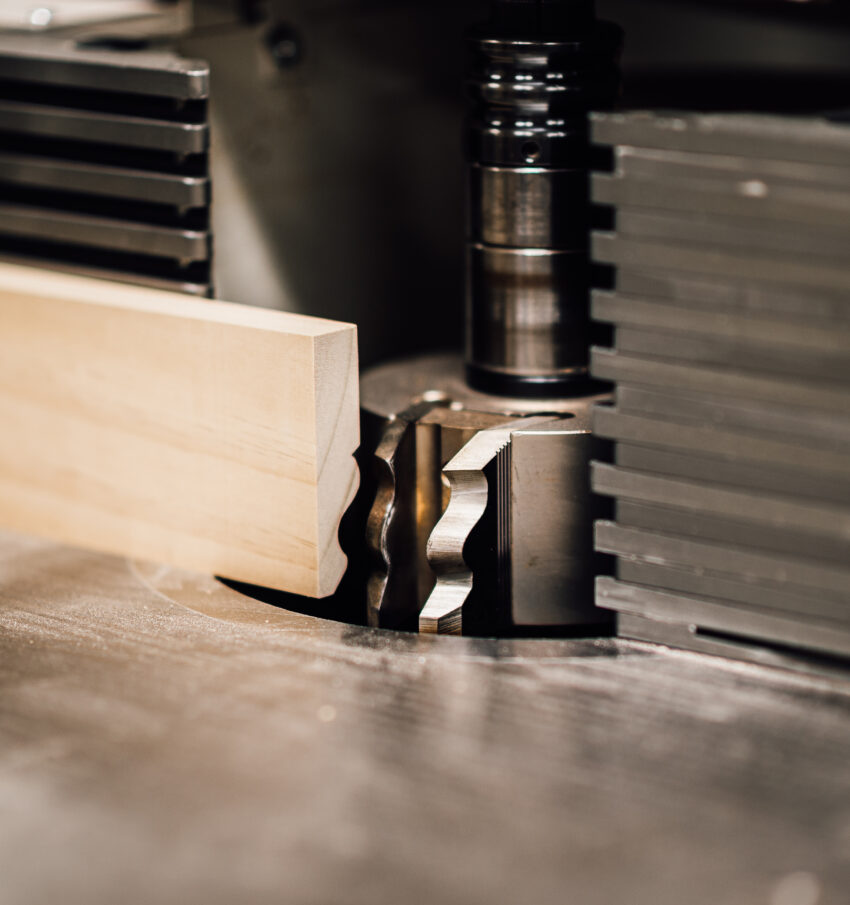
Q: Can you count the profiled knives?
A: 2